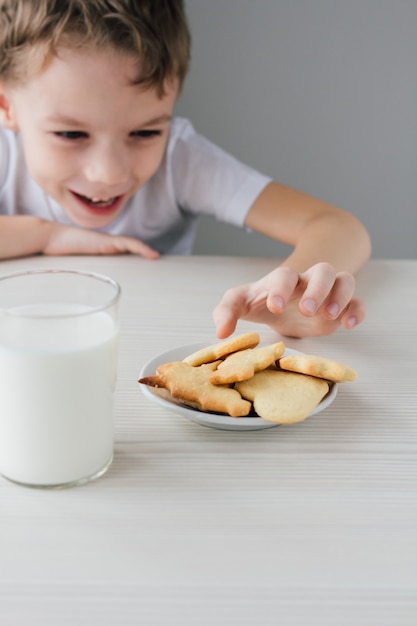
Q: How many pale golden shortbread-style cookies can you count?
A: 5